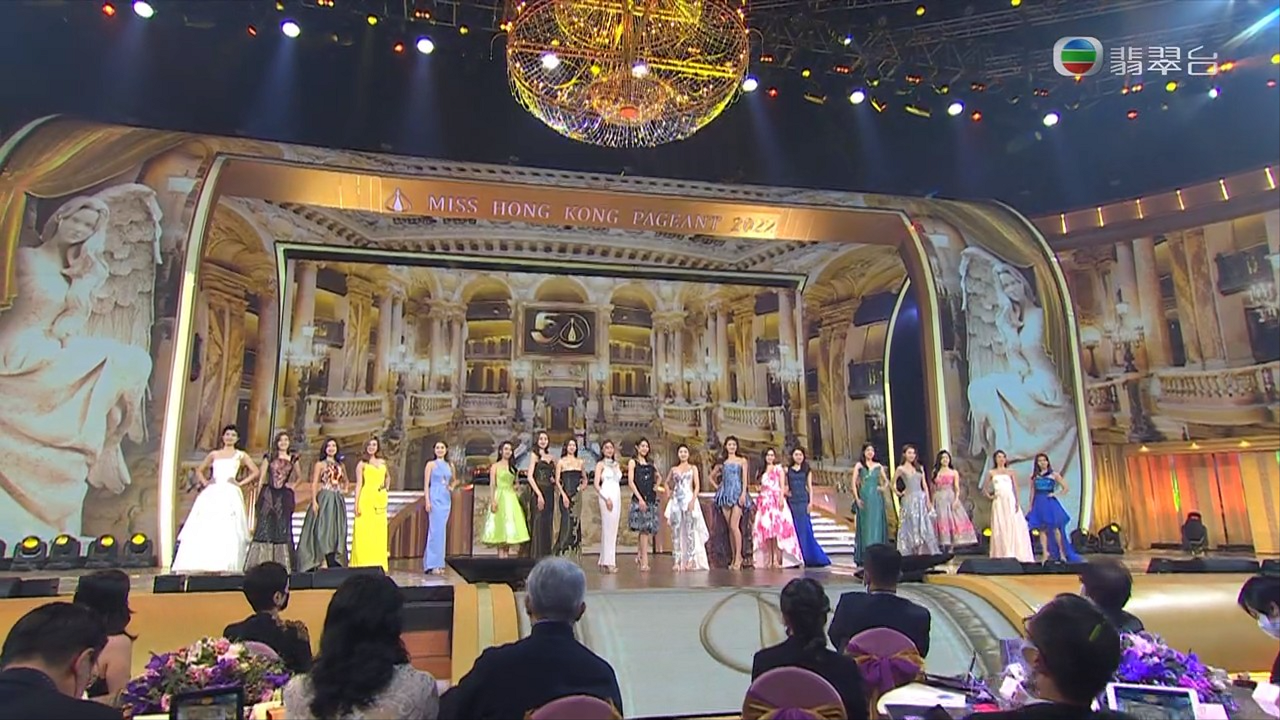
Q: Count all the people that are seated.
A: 10